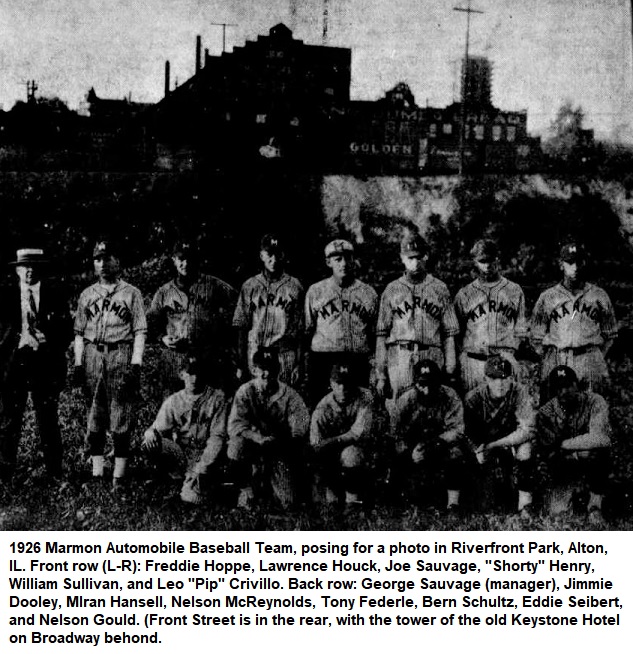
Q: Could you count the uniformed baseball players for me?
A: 13